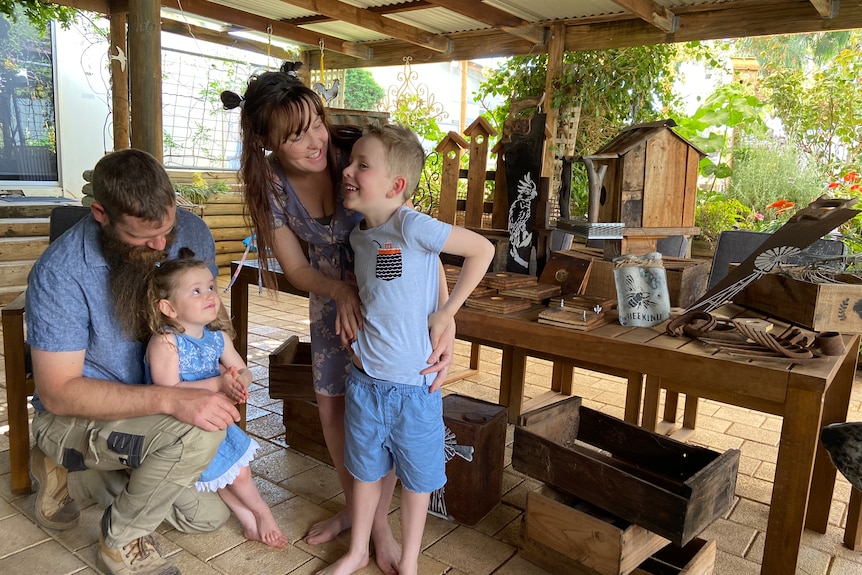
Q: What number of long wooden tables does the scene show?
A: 1